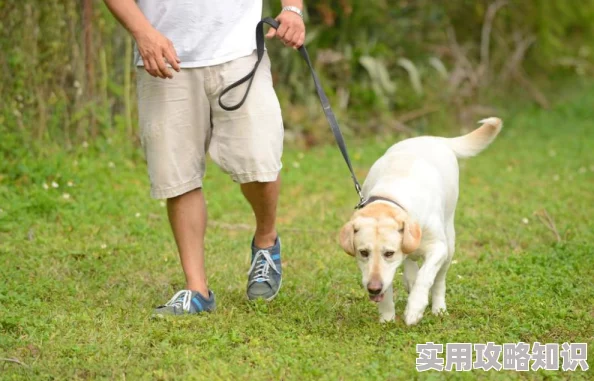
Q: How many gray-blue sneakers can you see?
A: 2